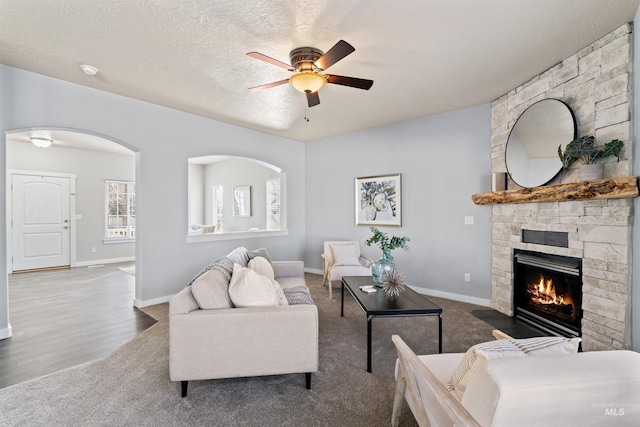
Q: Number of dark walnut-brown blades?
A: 3